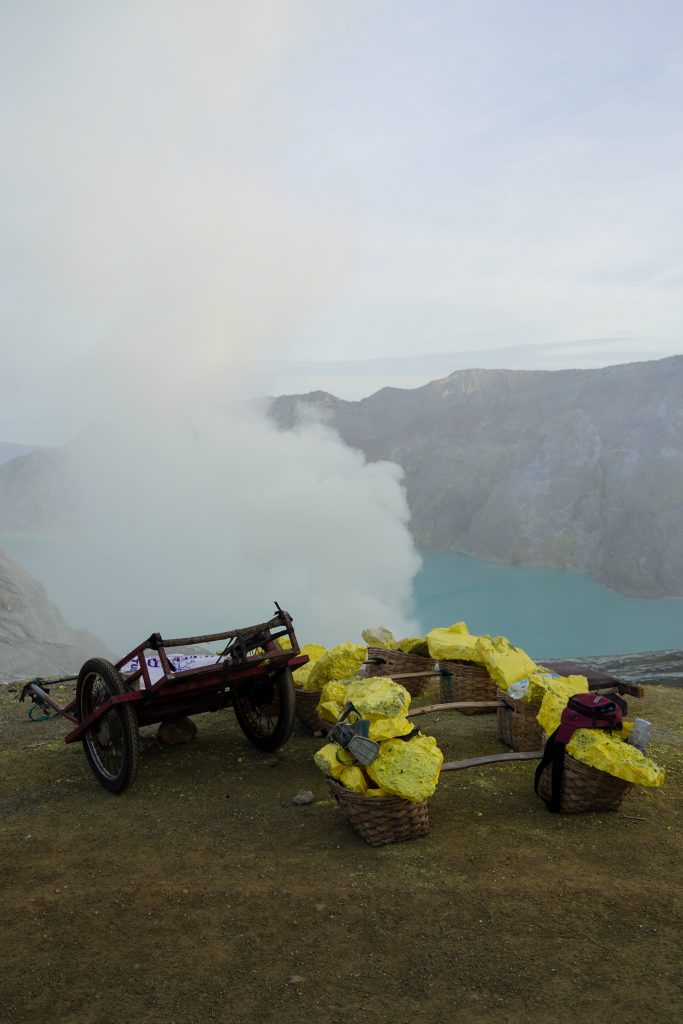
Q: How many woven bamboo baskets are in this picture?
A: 6